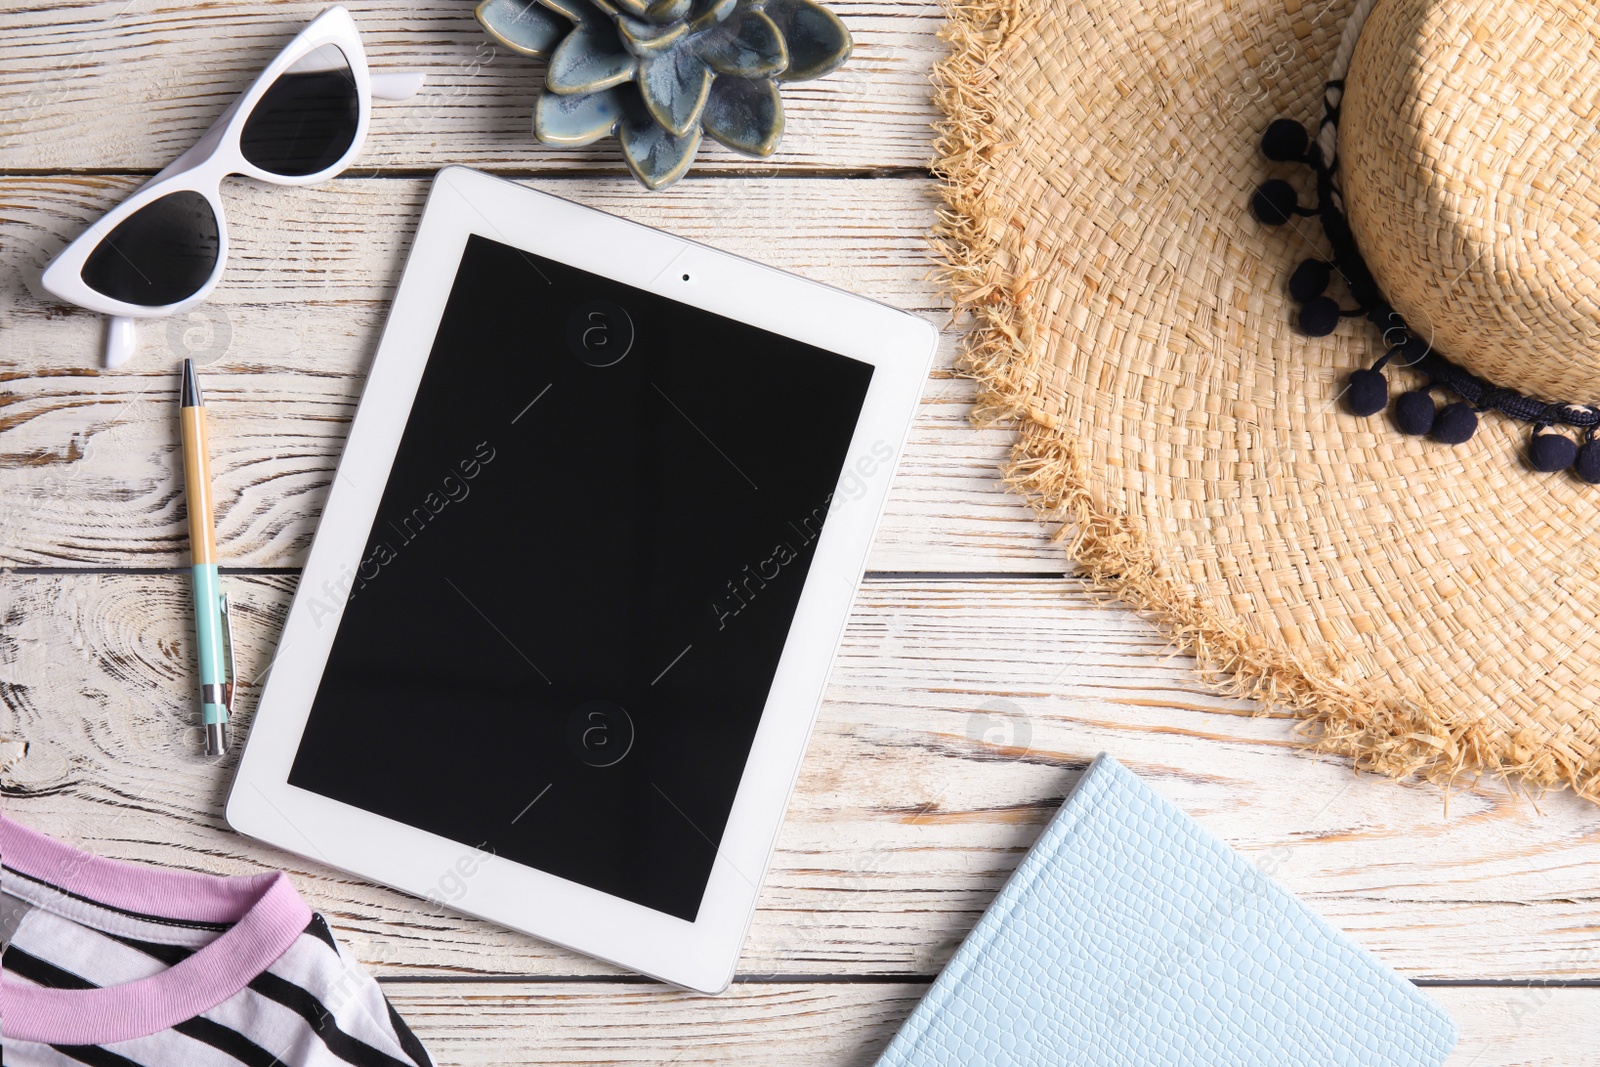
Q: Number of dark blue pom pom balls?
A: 9